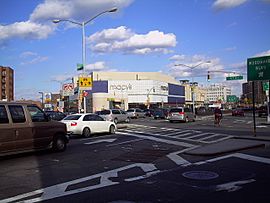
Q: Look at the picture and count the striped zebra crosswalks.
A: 1